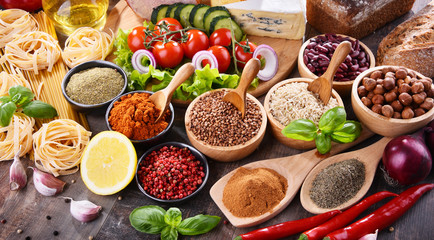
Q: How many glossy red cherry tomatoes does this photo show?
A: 7